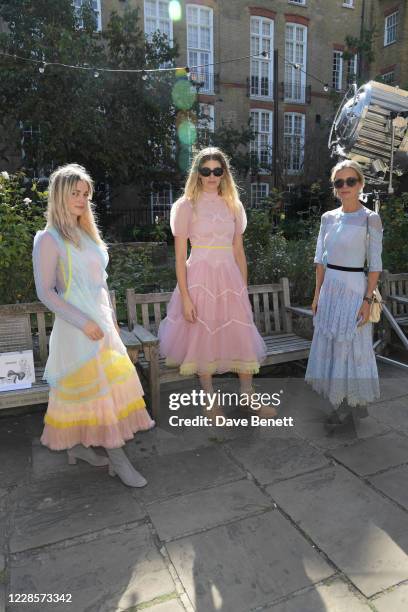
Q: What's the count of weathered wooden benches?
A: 3